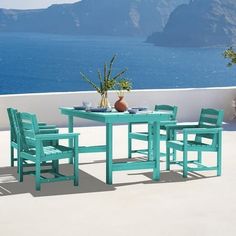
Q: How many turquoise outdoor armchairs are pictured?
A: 4